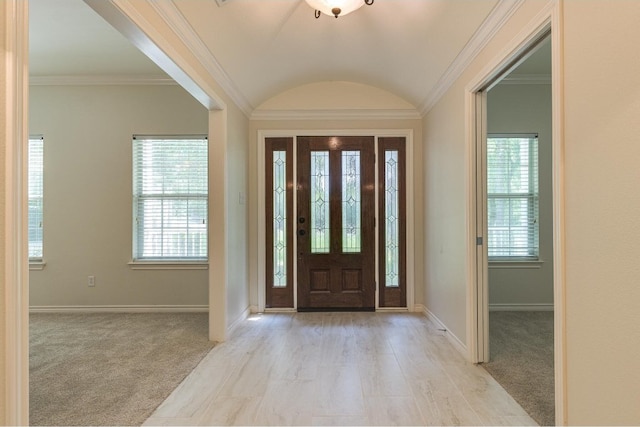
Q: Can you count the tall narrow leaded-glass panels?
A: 4